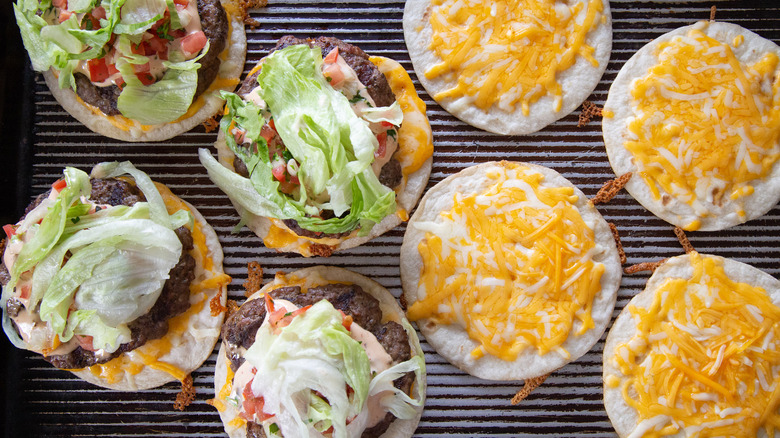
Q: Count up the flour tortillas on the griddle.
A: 8